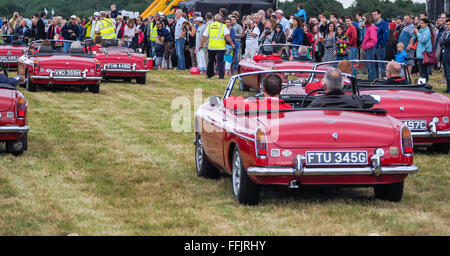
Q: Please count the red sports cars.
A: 7